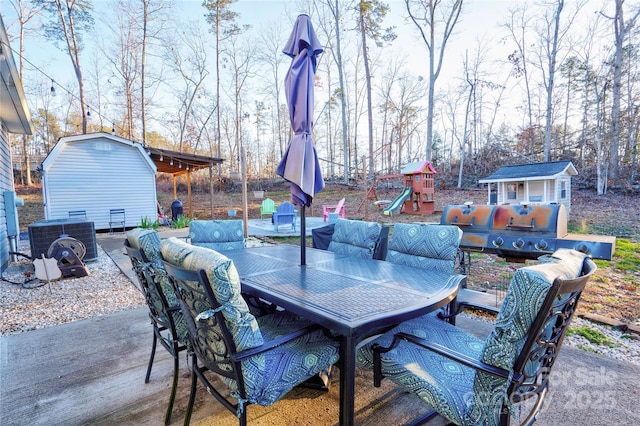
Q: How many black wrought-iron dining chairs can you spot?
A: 6